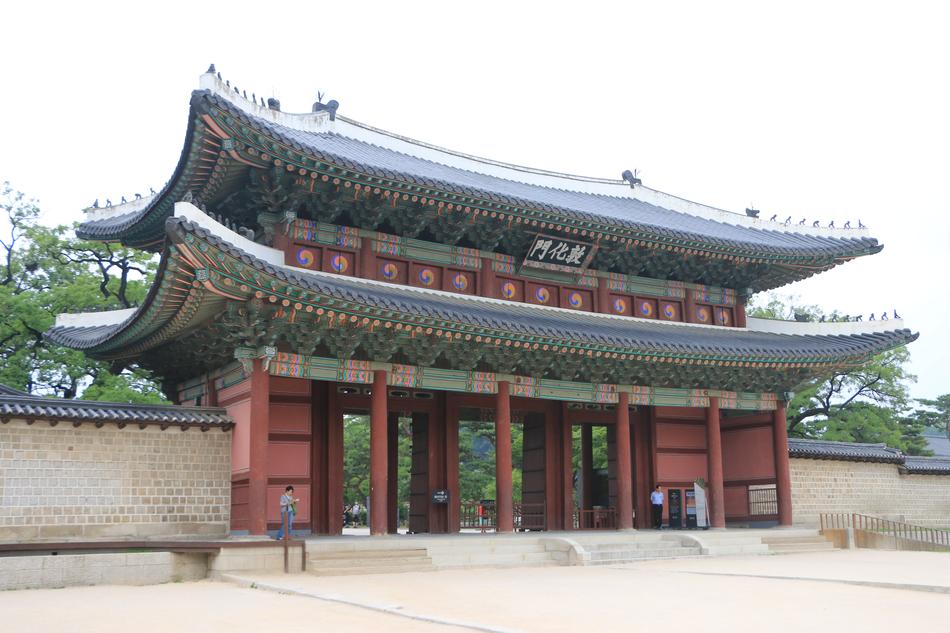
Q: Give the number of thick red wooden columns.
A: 6